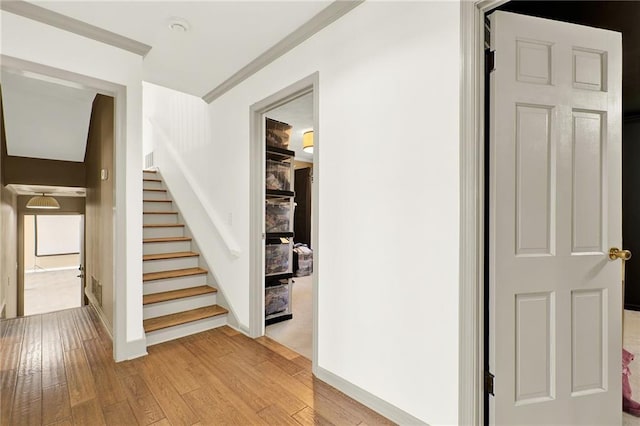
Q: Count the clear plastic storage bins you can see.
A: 5